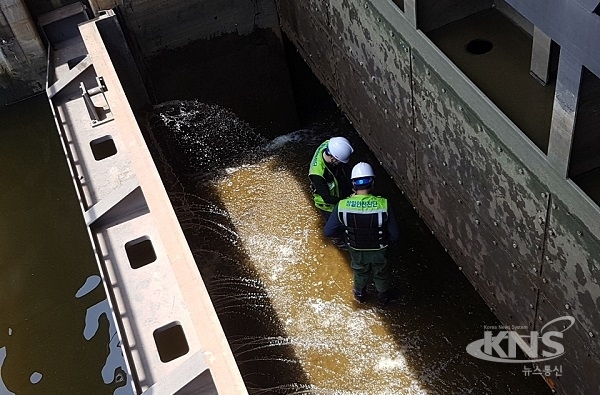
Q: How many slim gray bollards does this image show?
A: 0